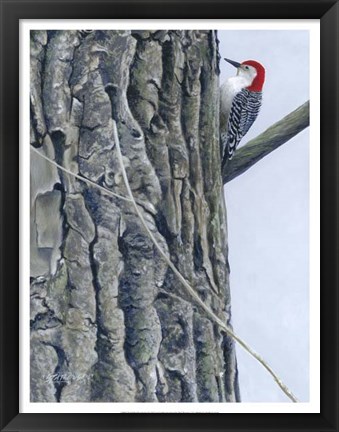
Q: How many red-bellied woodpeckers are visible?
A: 1